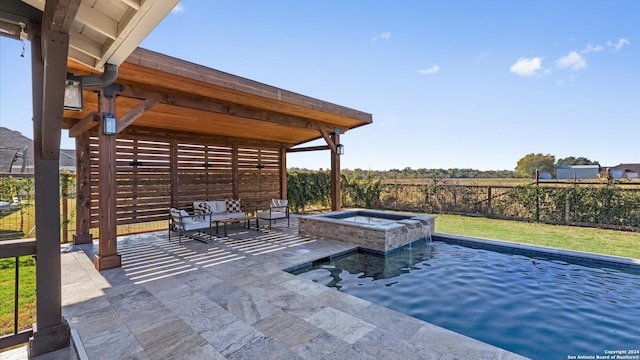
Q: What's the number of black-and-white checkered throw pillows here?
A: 2